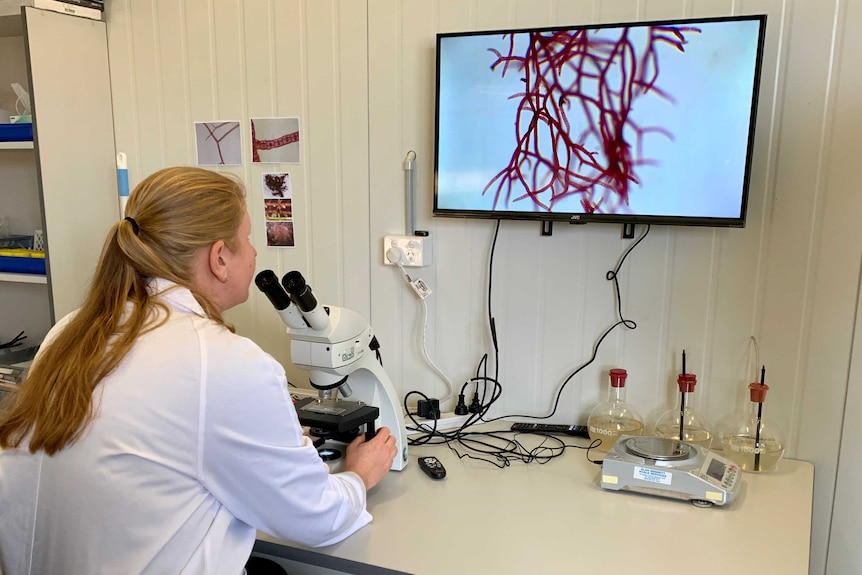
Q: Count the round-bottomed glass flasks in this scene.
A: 3